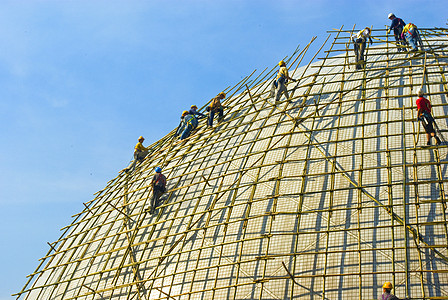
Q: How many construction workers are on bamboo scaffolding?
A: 11